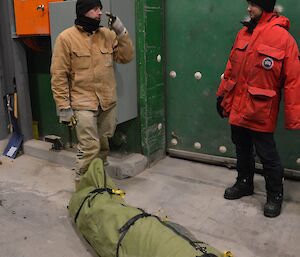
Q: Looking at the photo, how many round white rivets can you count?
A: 9